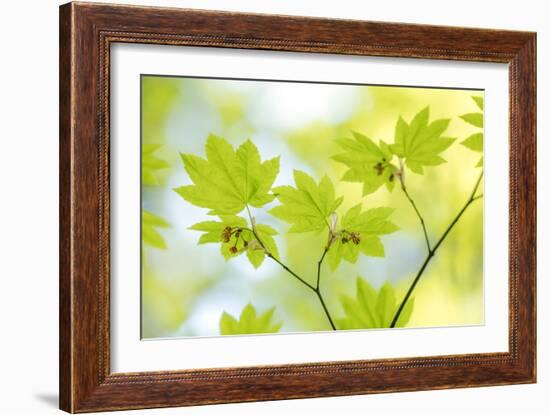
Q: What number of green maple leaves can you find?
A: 11